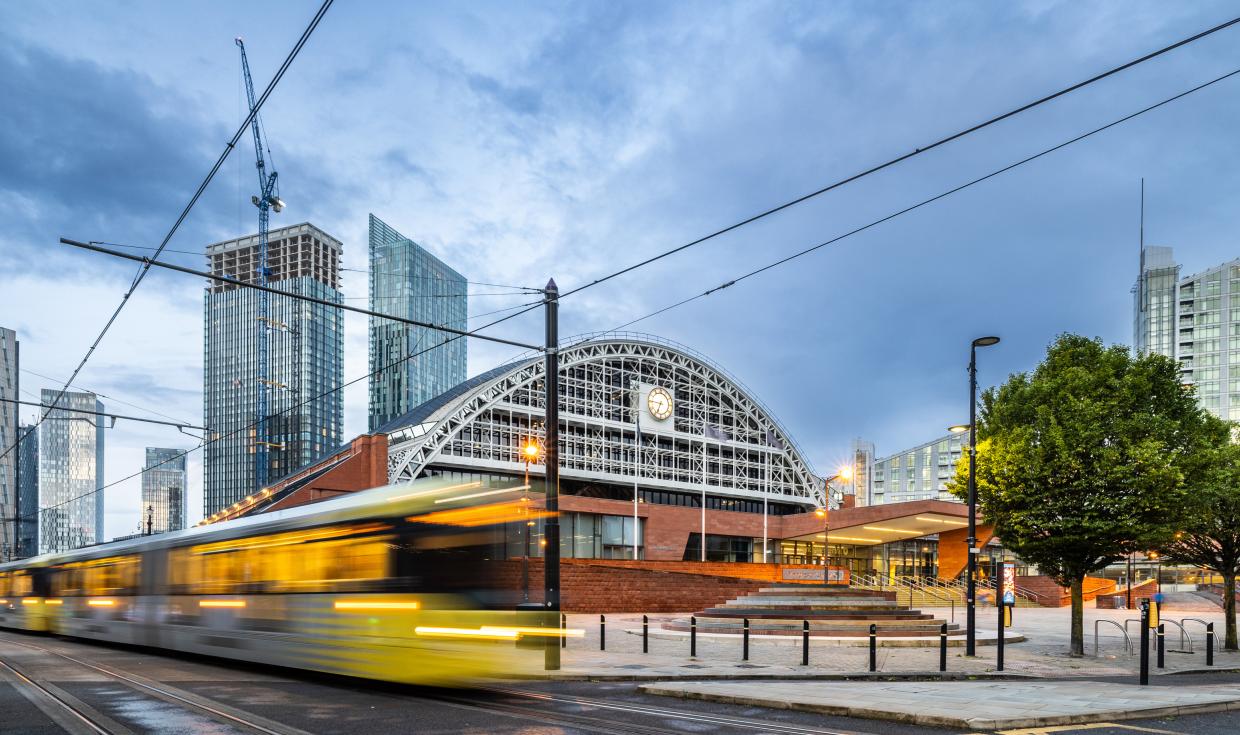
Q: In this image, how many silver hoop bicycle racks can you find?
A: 4